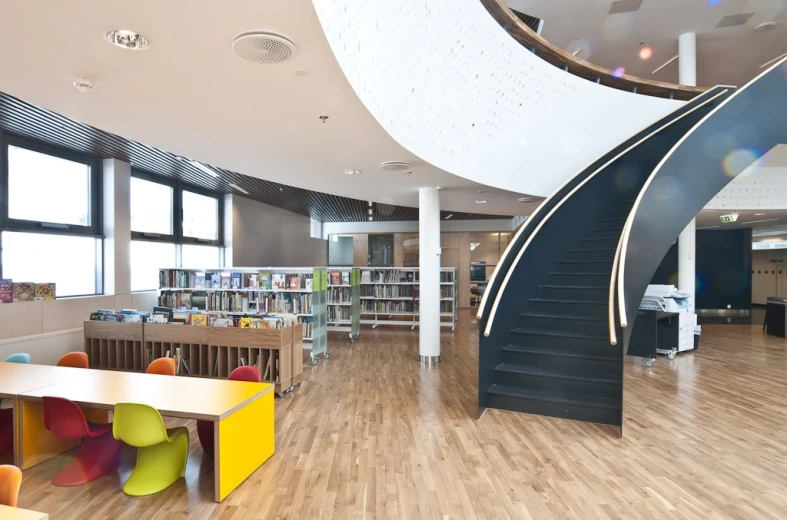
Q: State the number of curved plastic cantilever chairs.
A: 8